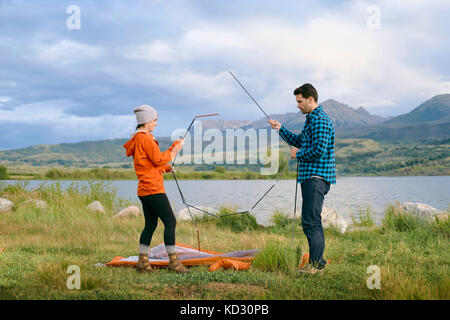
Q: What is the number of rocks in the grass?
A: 7